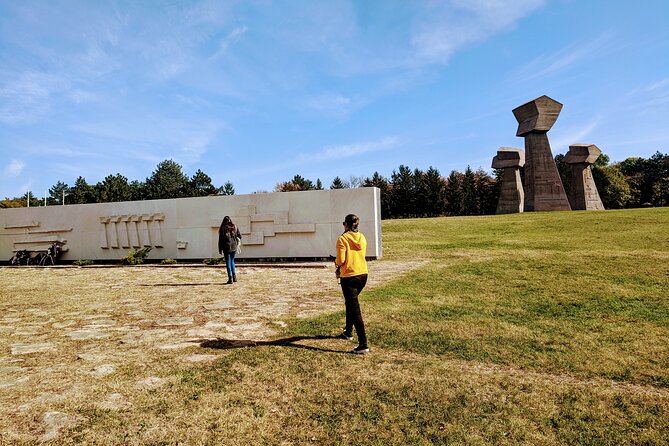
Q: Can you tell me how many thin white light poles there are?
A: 3